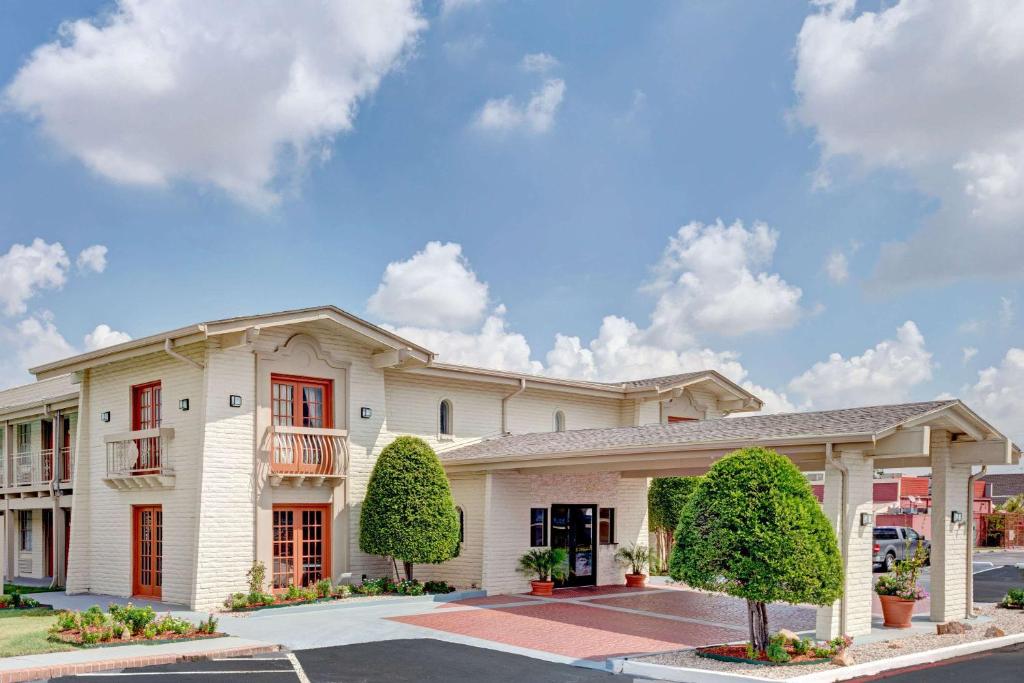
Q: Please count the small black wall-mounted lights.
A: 6